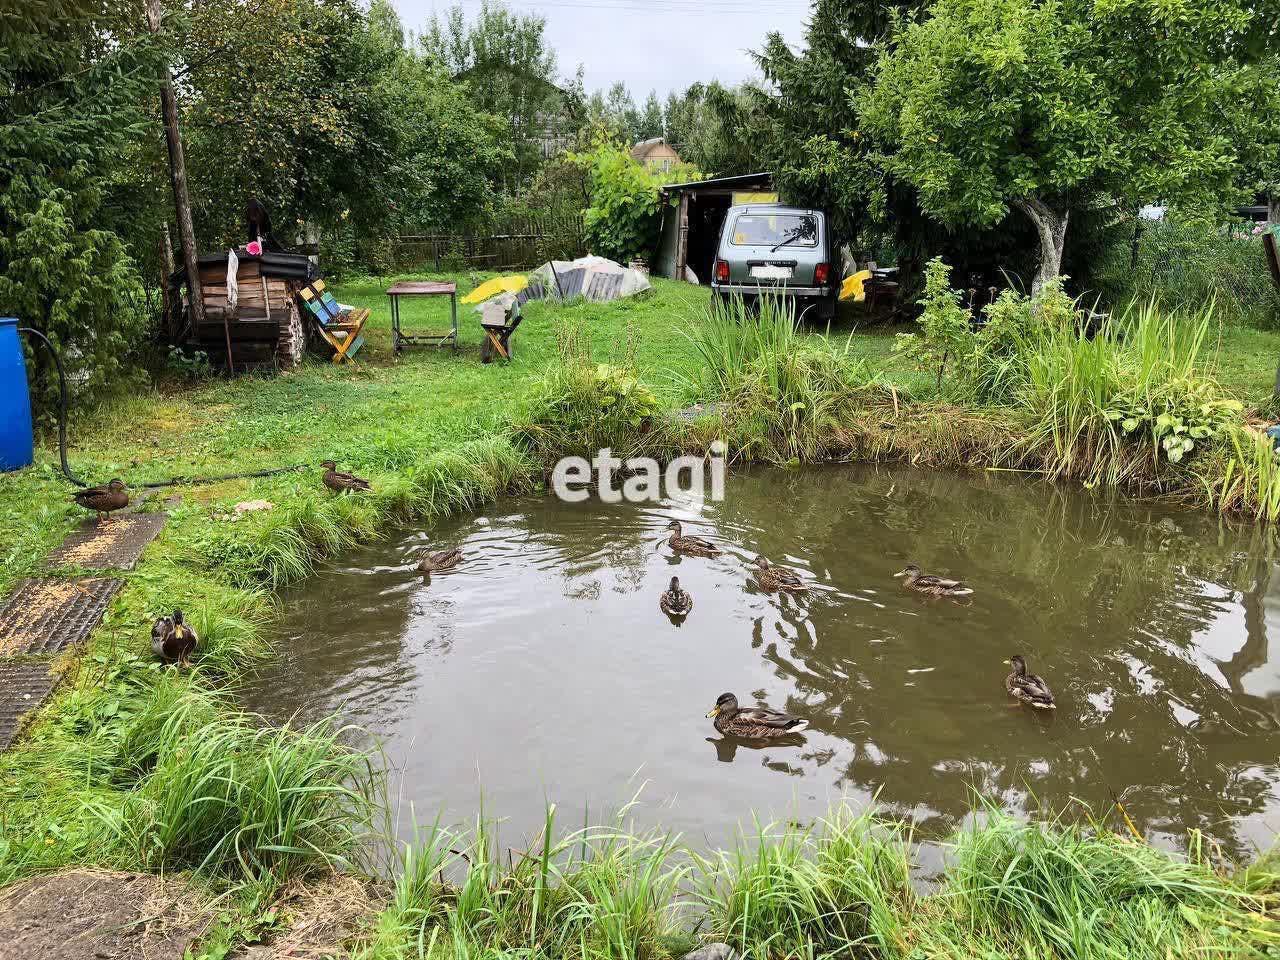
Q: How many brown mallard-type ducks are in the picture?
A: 10